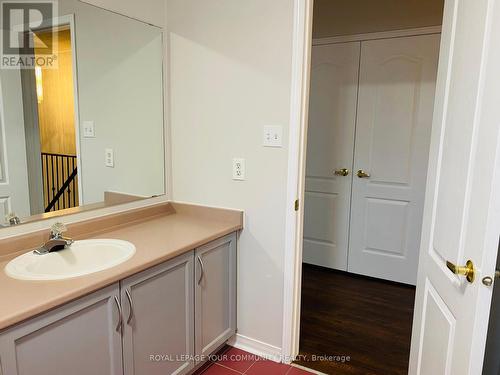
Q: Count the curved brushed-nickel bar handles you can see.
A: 3